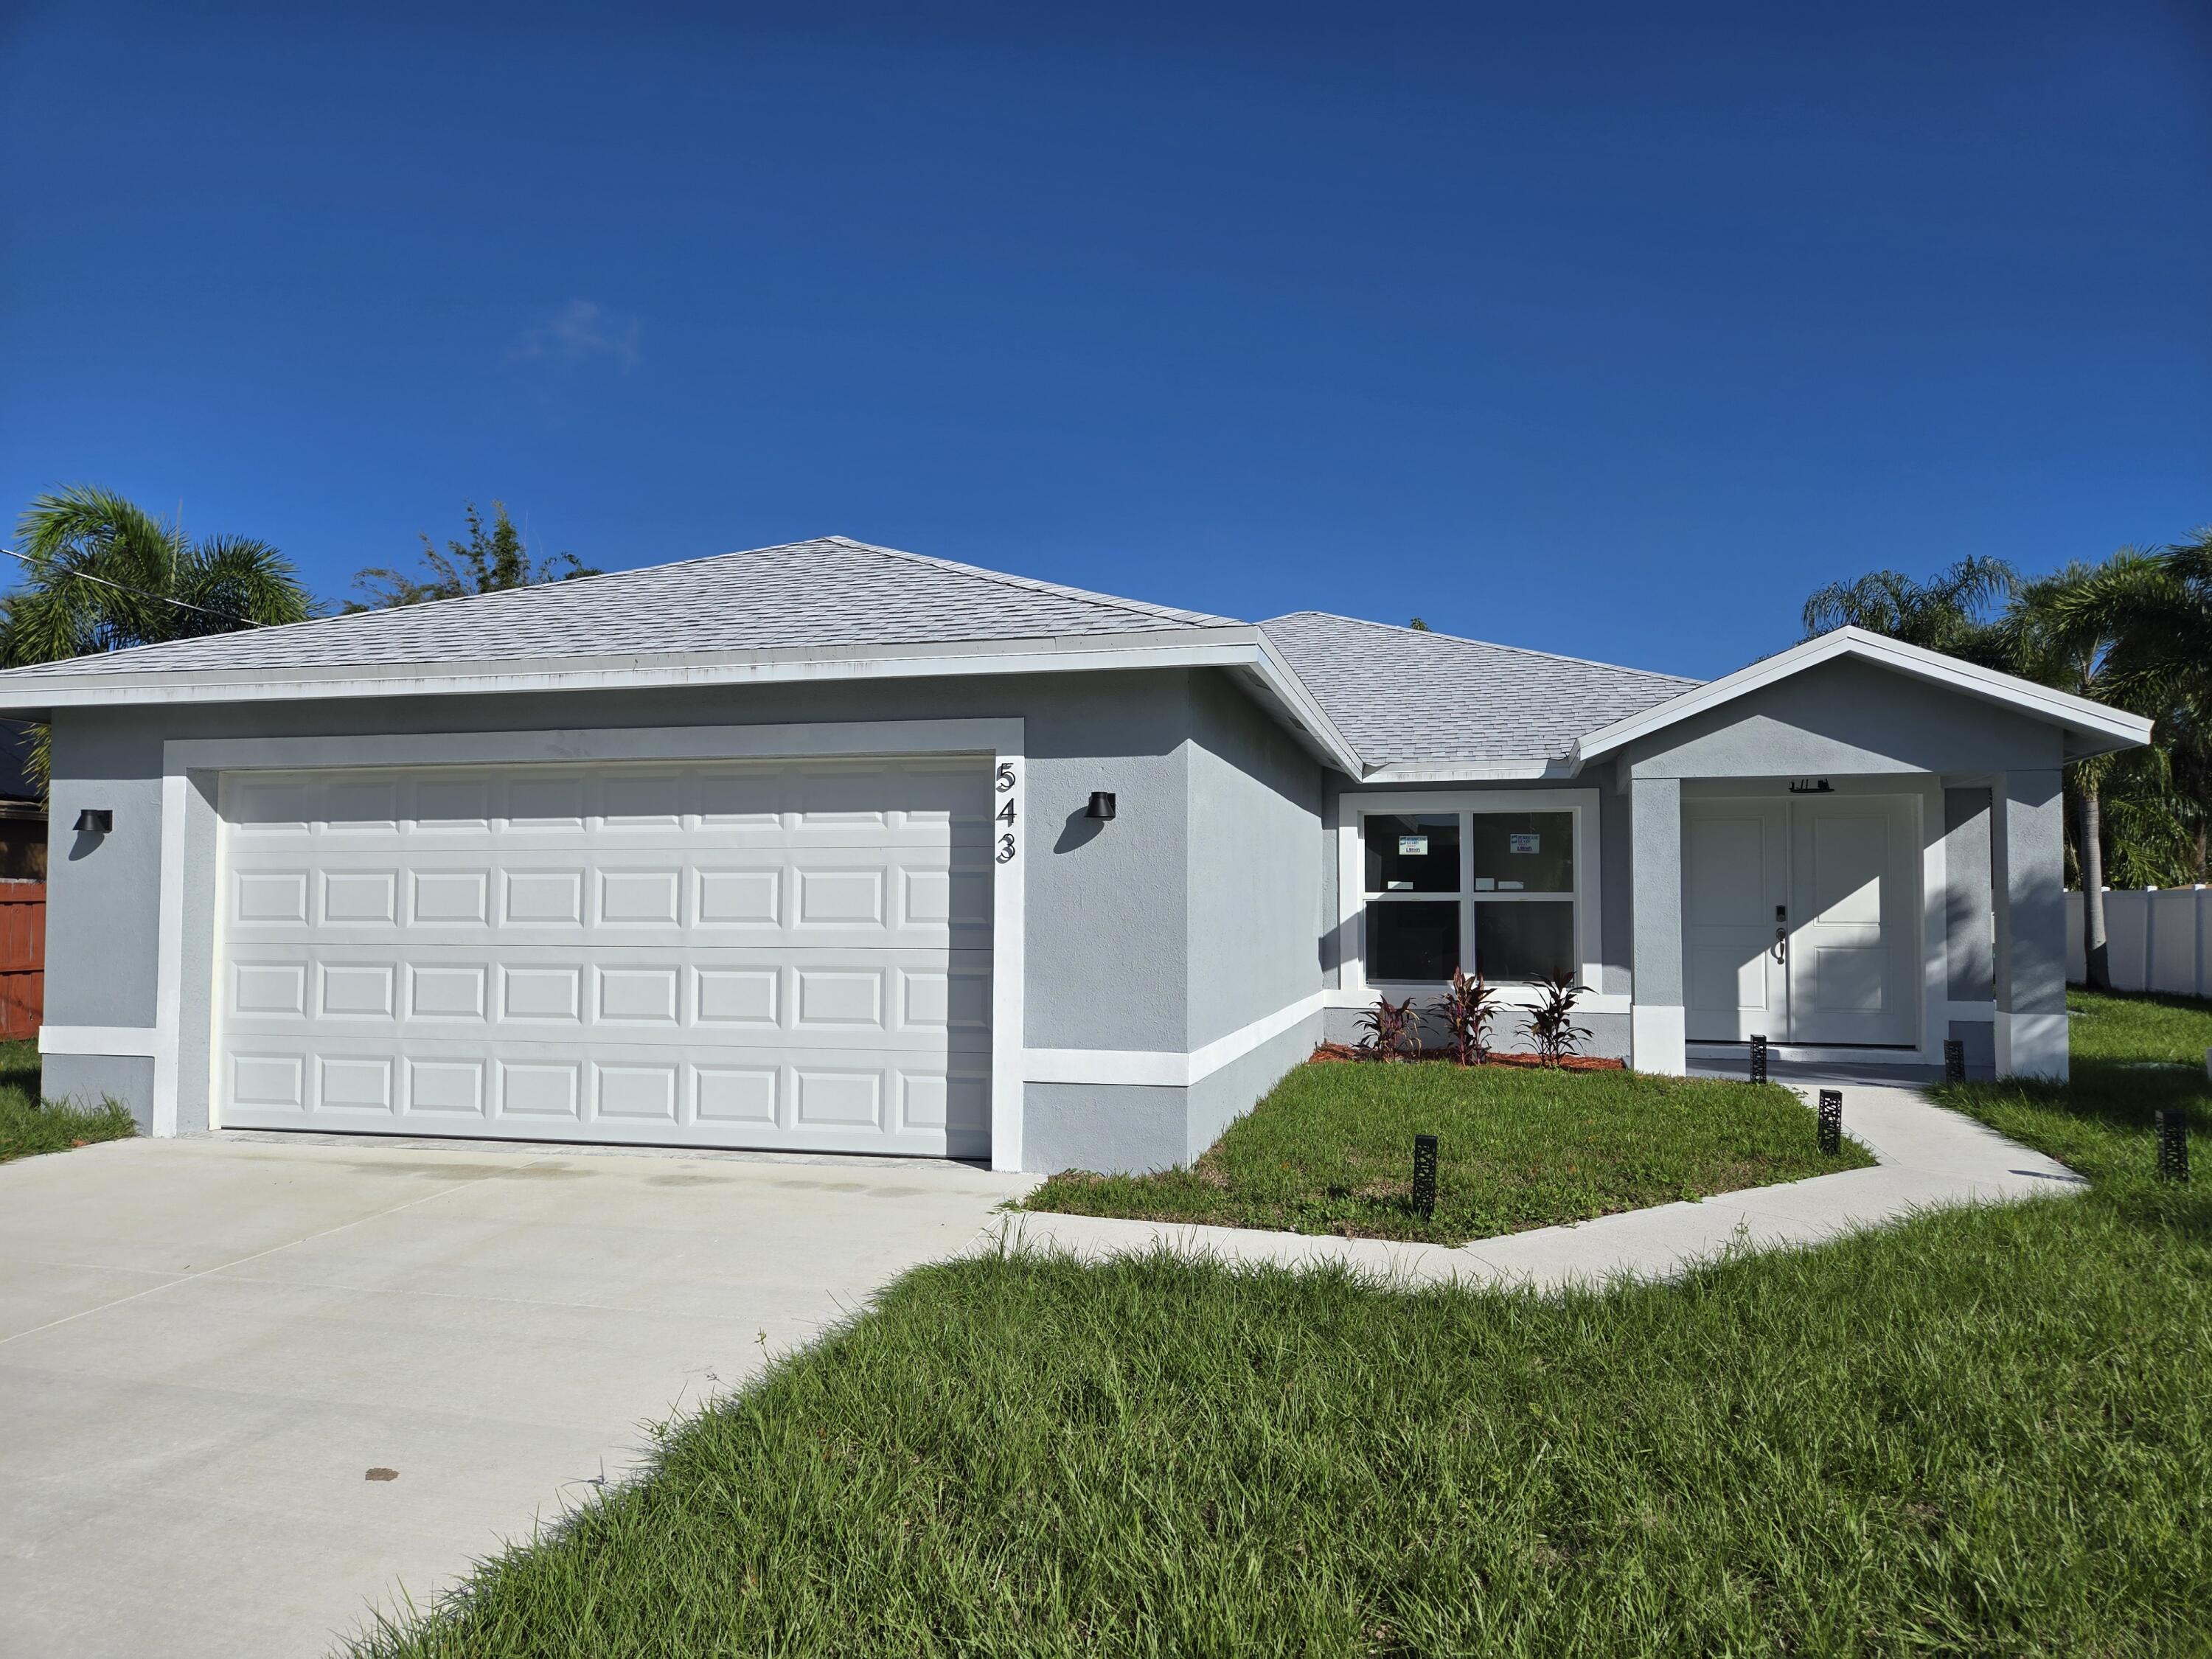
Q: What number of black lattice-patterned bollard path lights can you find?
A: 5